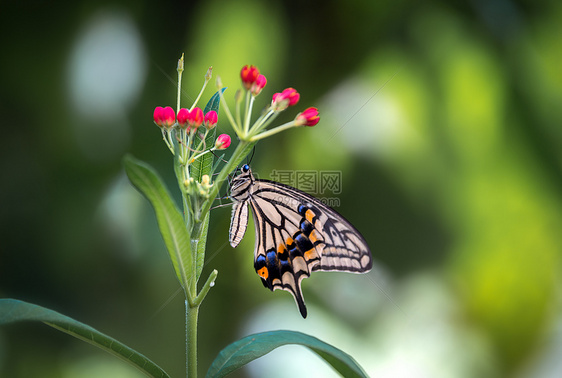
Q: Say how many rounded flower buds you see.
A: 11